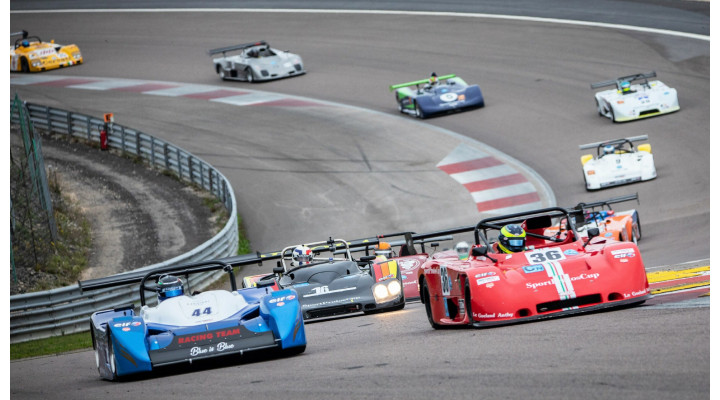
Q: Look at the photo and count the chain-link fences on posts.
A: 1